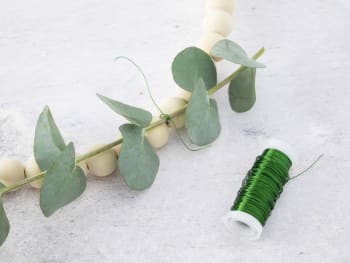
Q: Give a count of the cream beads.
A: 11